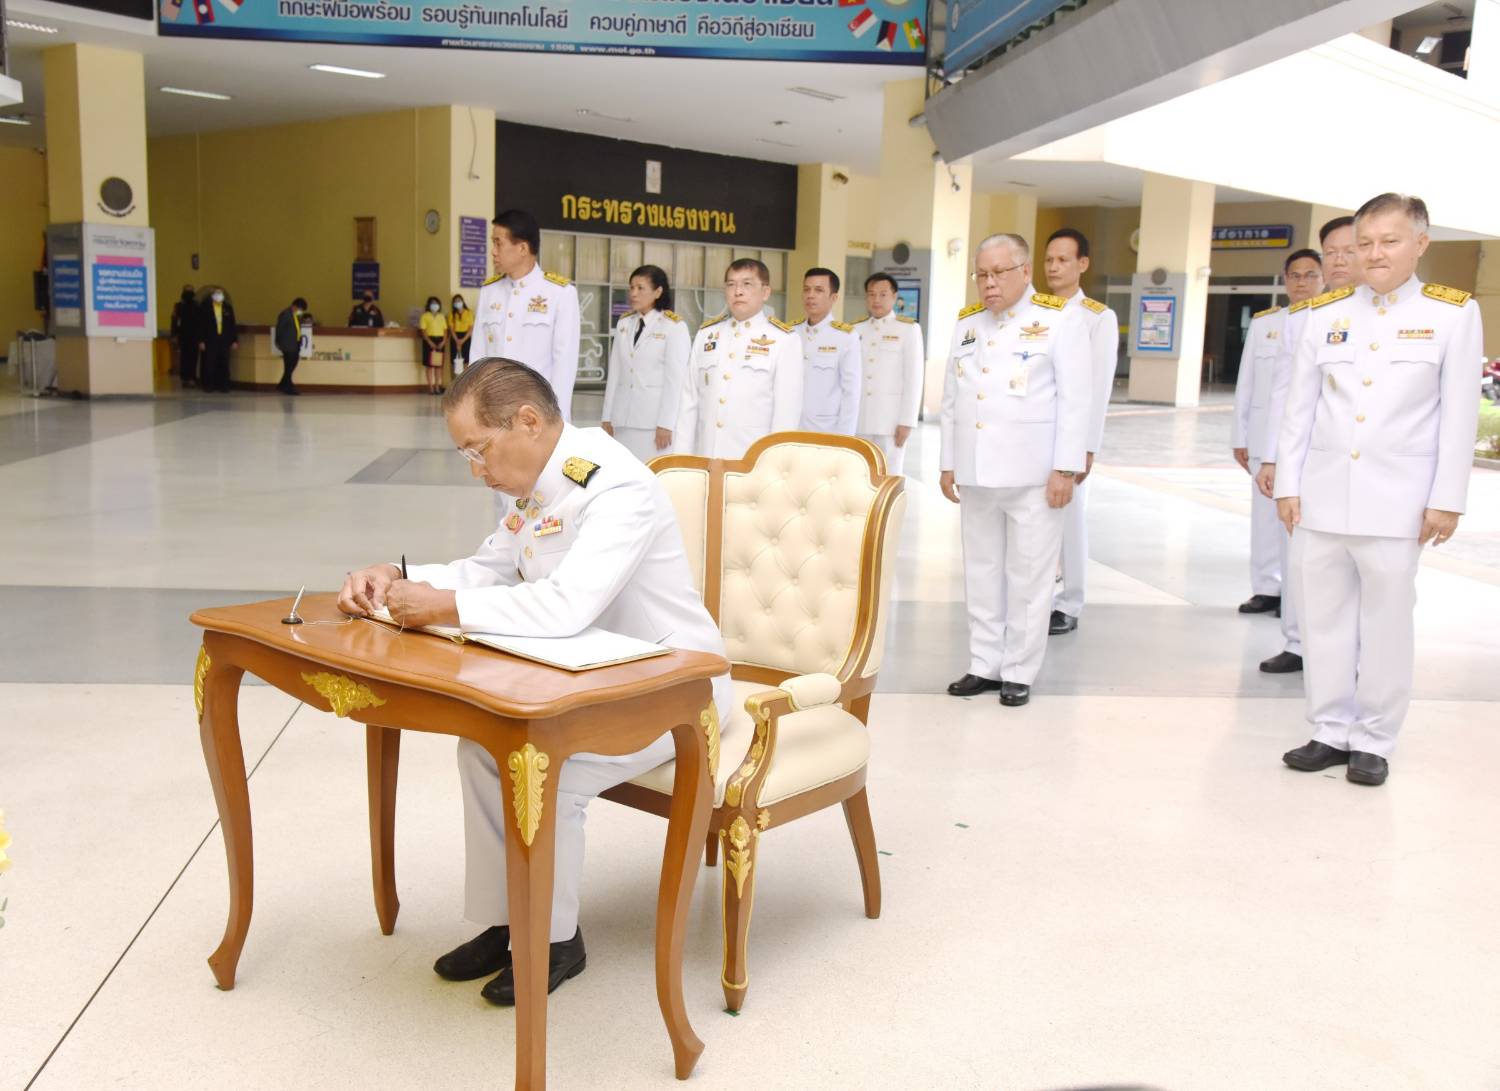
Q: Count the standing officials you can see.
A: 10